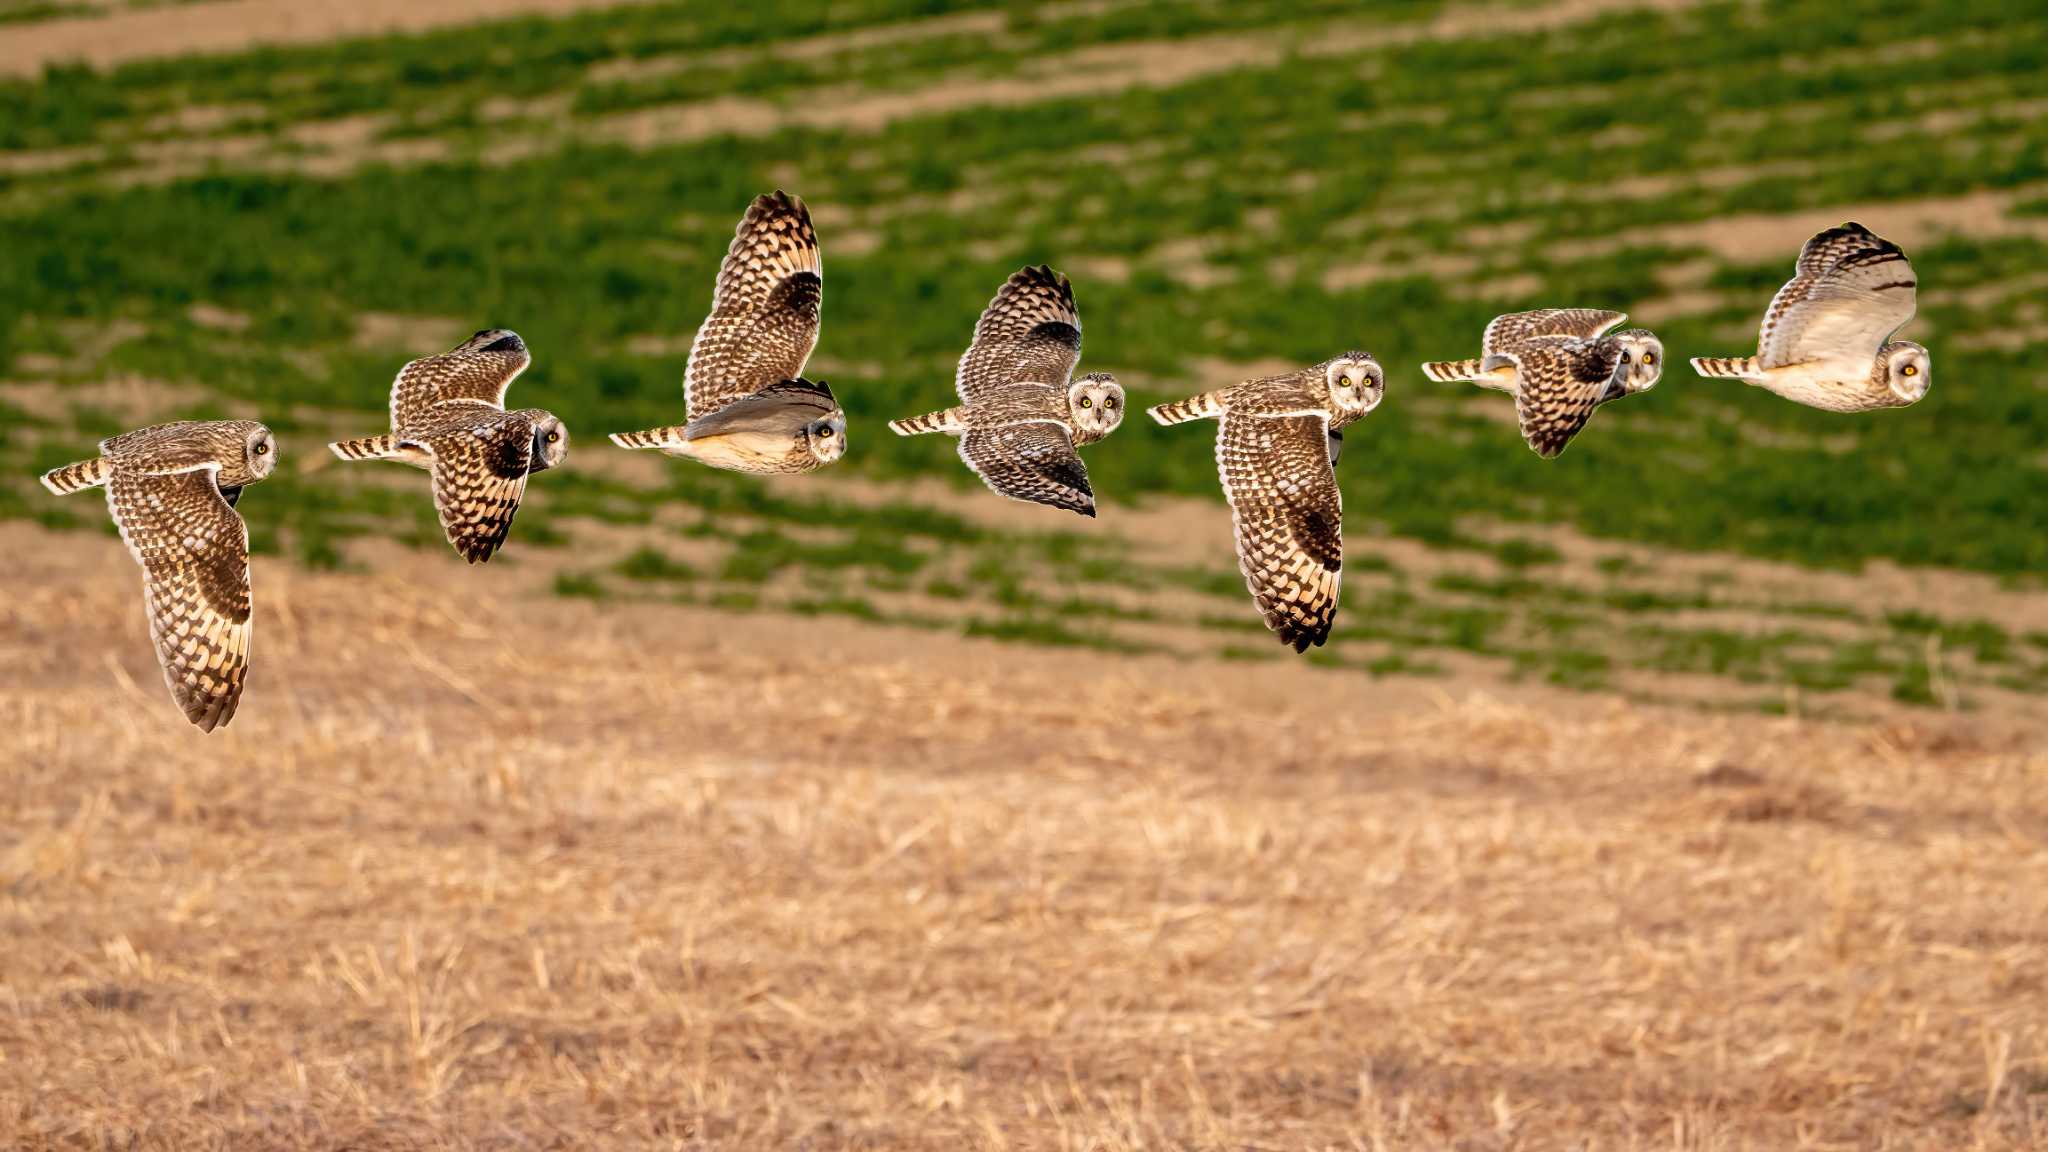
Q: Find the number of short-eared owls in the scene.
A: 7